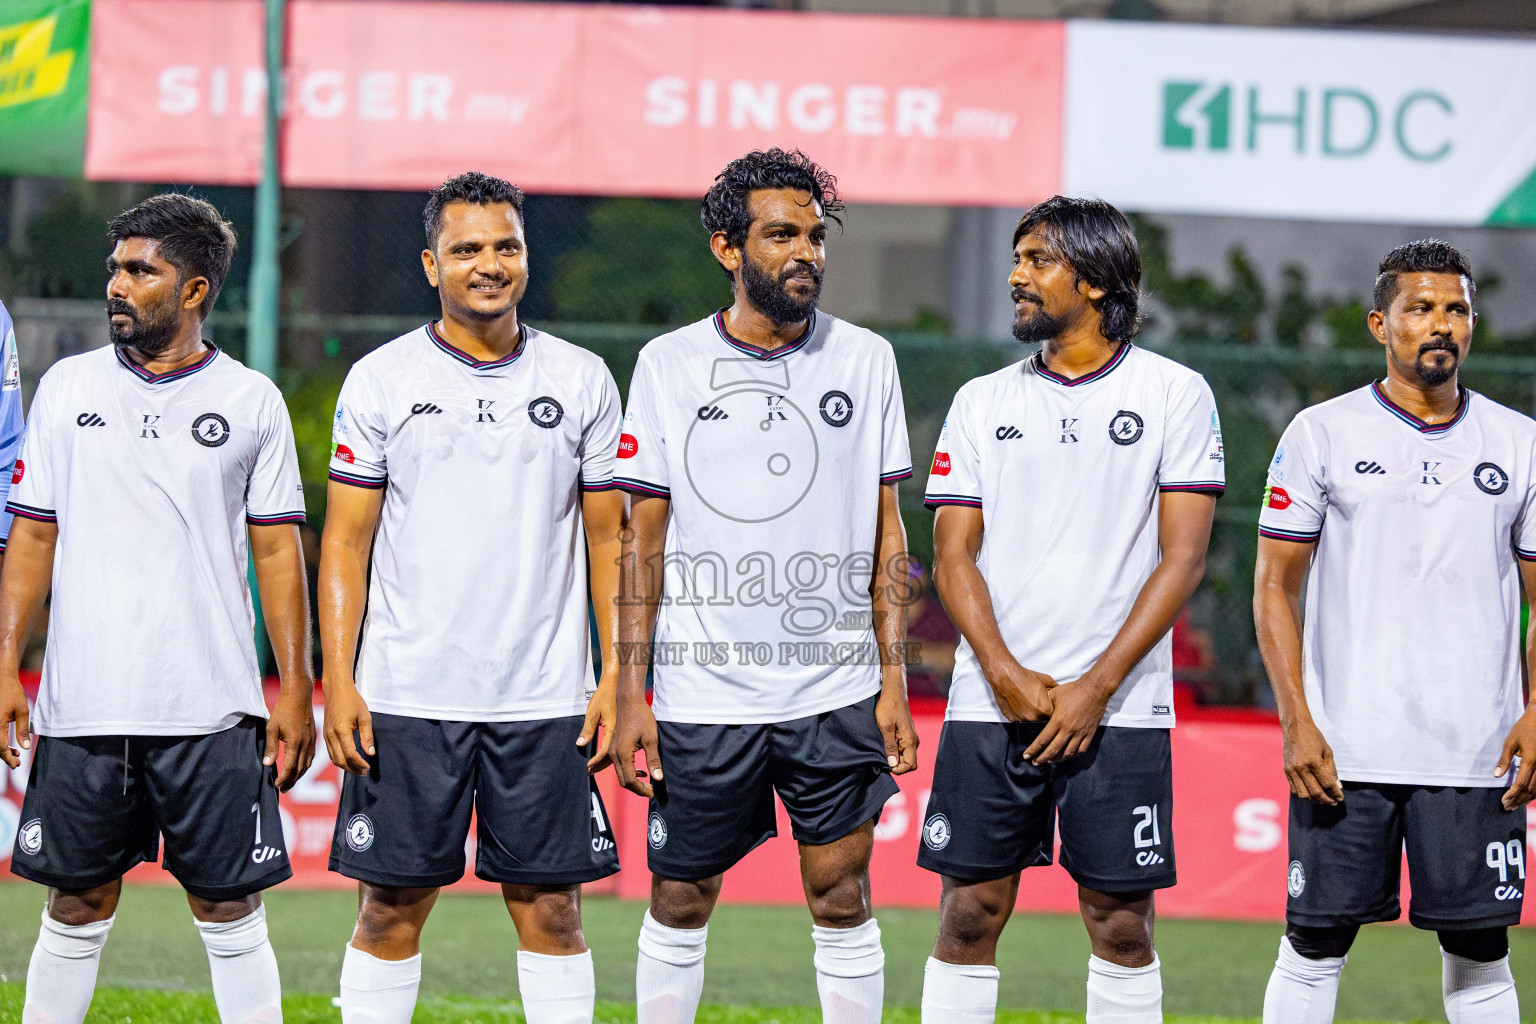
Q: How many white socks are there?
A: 10